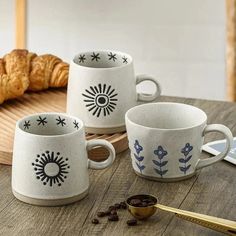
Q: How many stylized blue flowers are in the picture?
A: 3